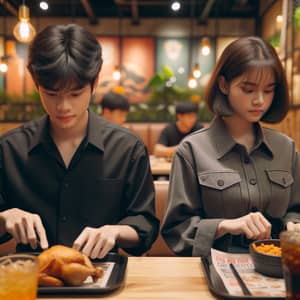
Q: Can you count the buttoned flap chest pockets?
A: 2